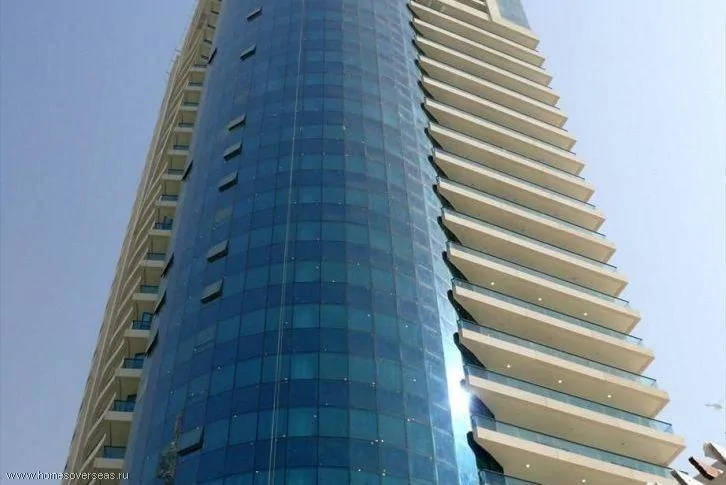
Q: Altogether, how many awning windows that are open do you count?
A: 13